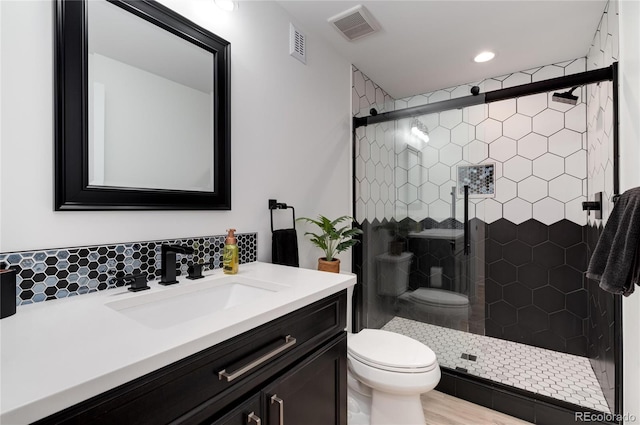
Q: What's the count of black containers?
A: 1